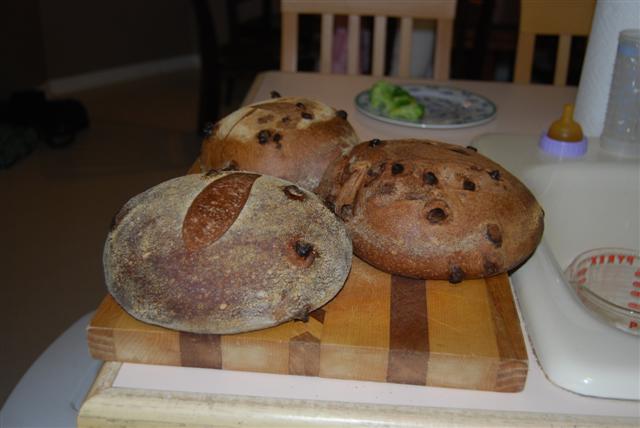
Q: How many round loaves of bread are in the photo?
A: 3